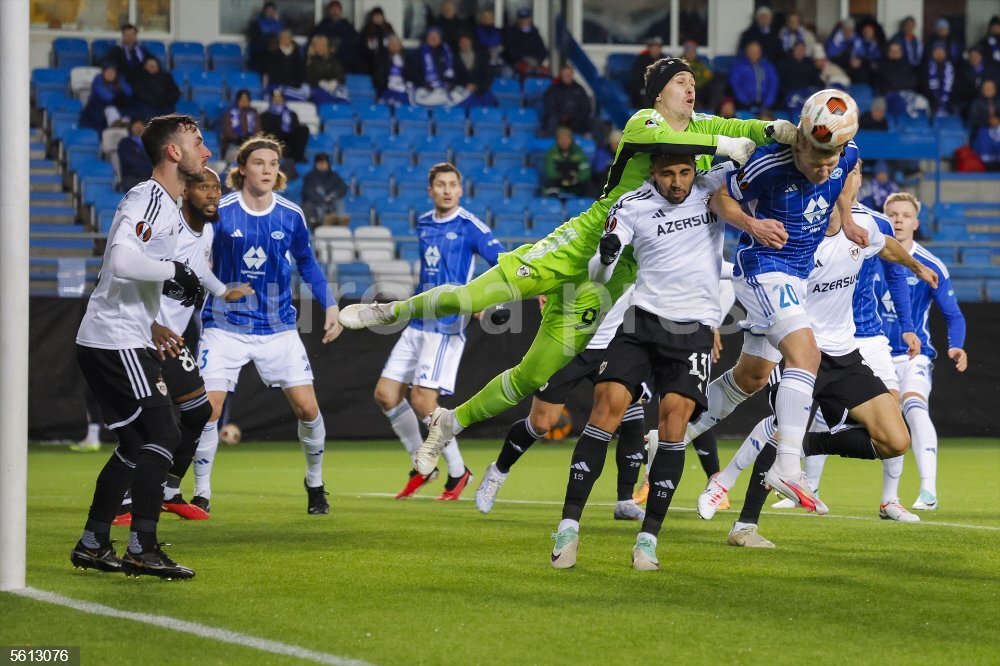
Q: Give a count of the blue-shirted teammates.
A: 5